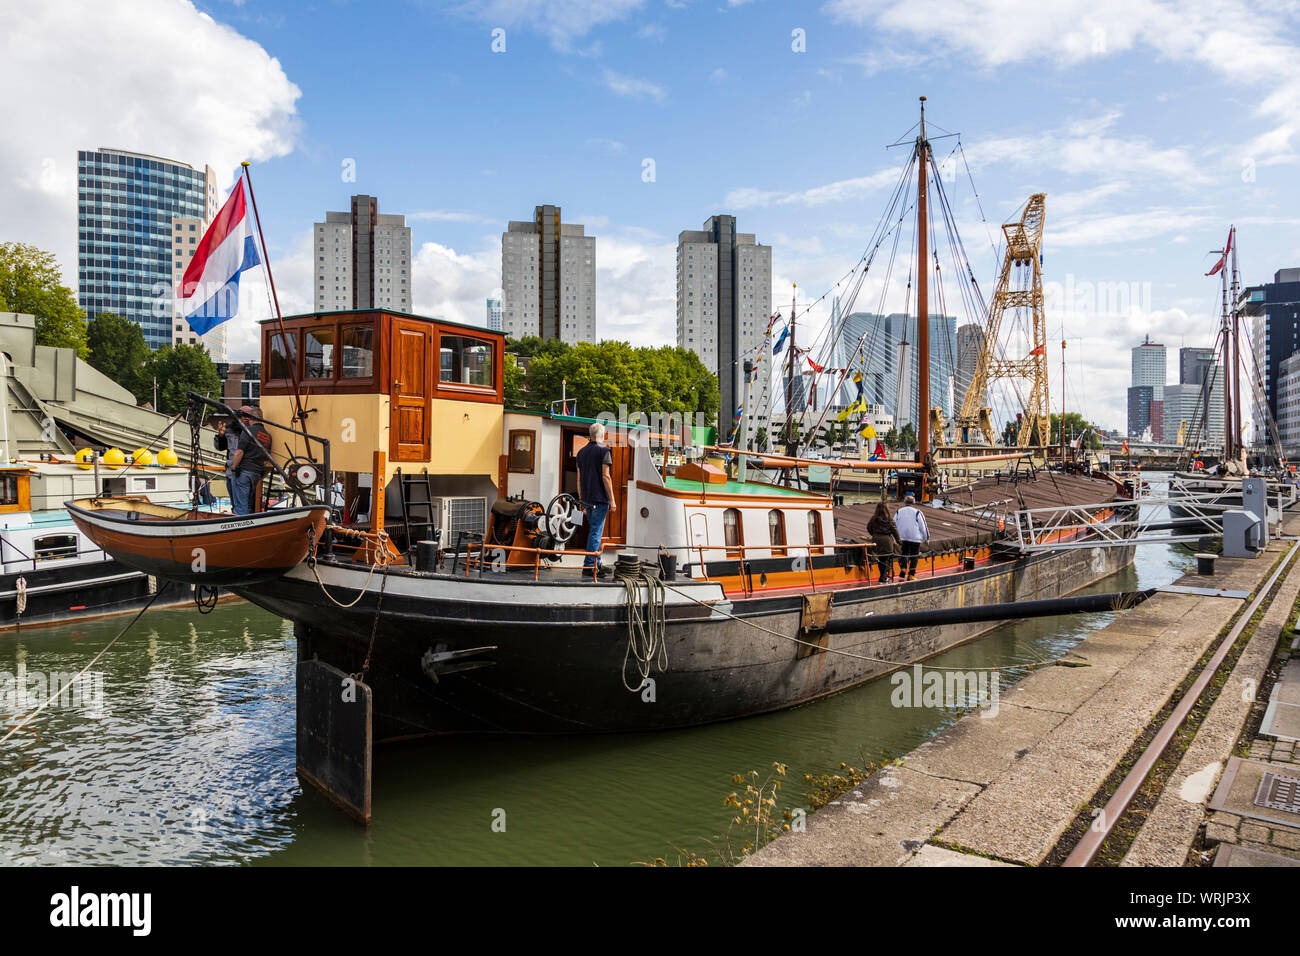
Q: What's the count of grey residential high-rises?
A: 3